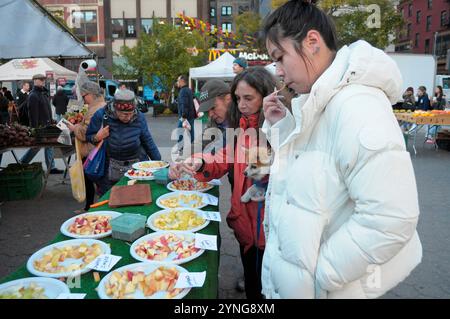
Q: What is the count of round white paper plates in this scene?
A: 10